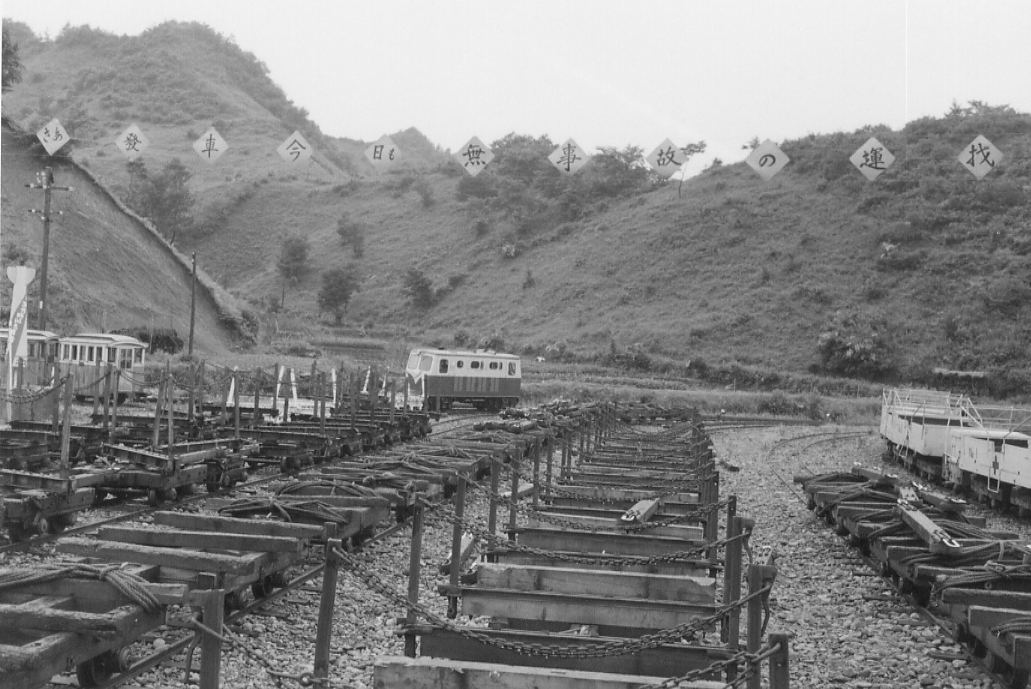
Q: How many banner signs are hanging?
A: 11